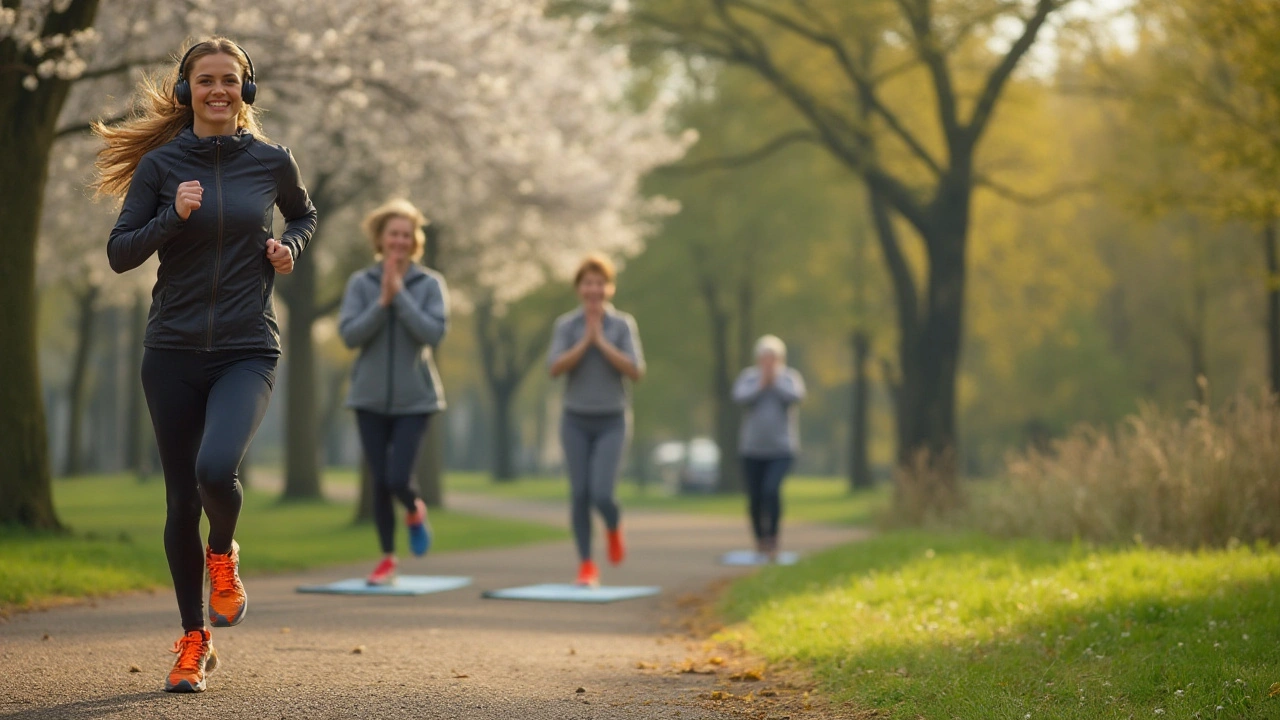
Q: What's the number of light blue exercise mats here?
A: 3